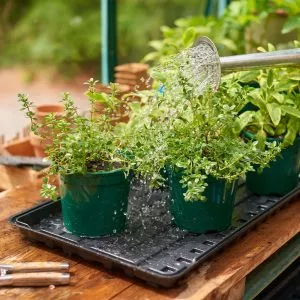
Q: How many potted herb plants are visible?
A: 3